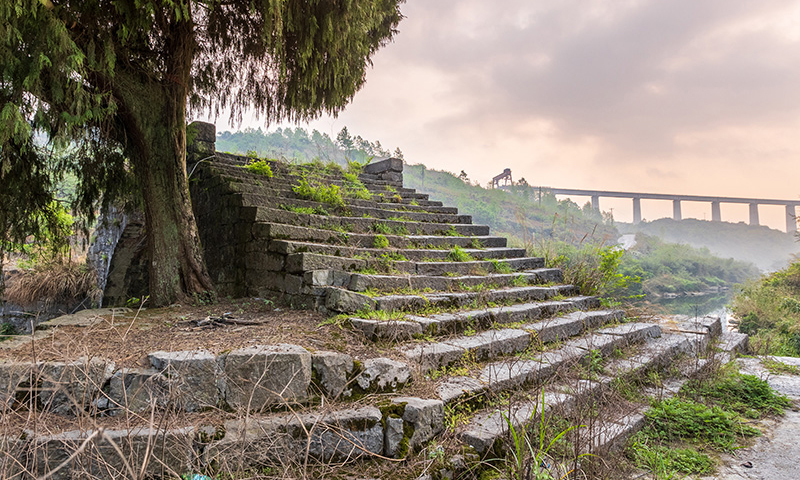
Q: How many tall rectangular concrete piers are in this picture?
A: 6